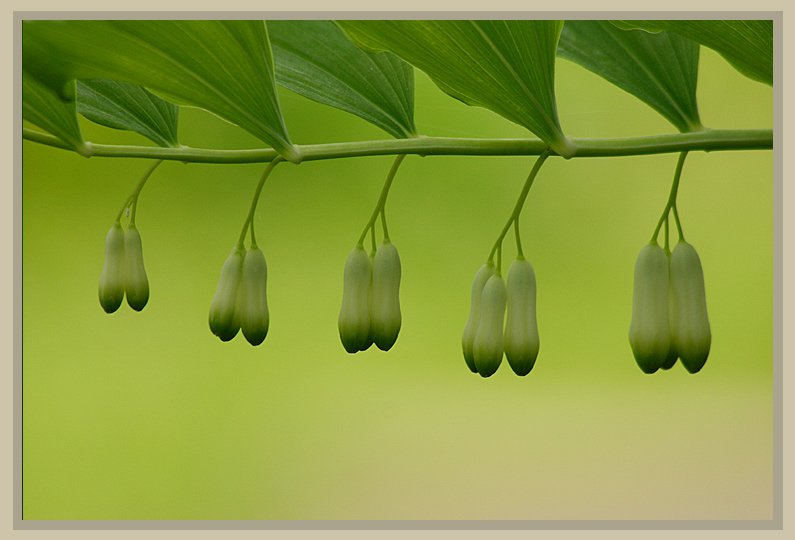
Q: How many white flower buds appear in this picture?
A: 14